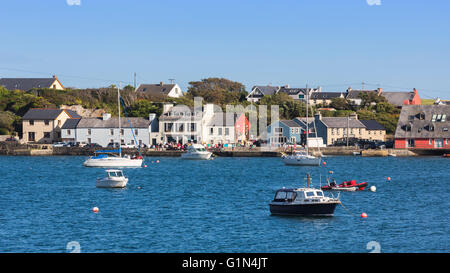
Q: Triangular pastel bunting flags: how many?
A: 0